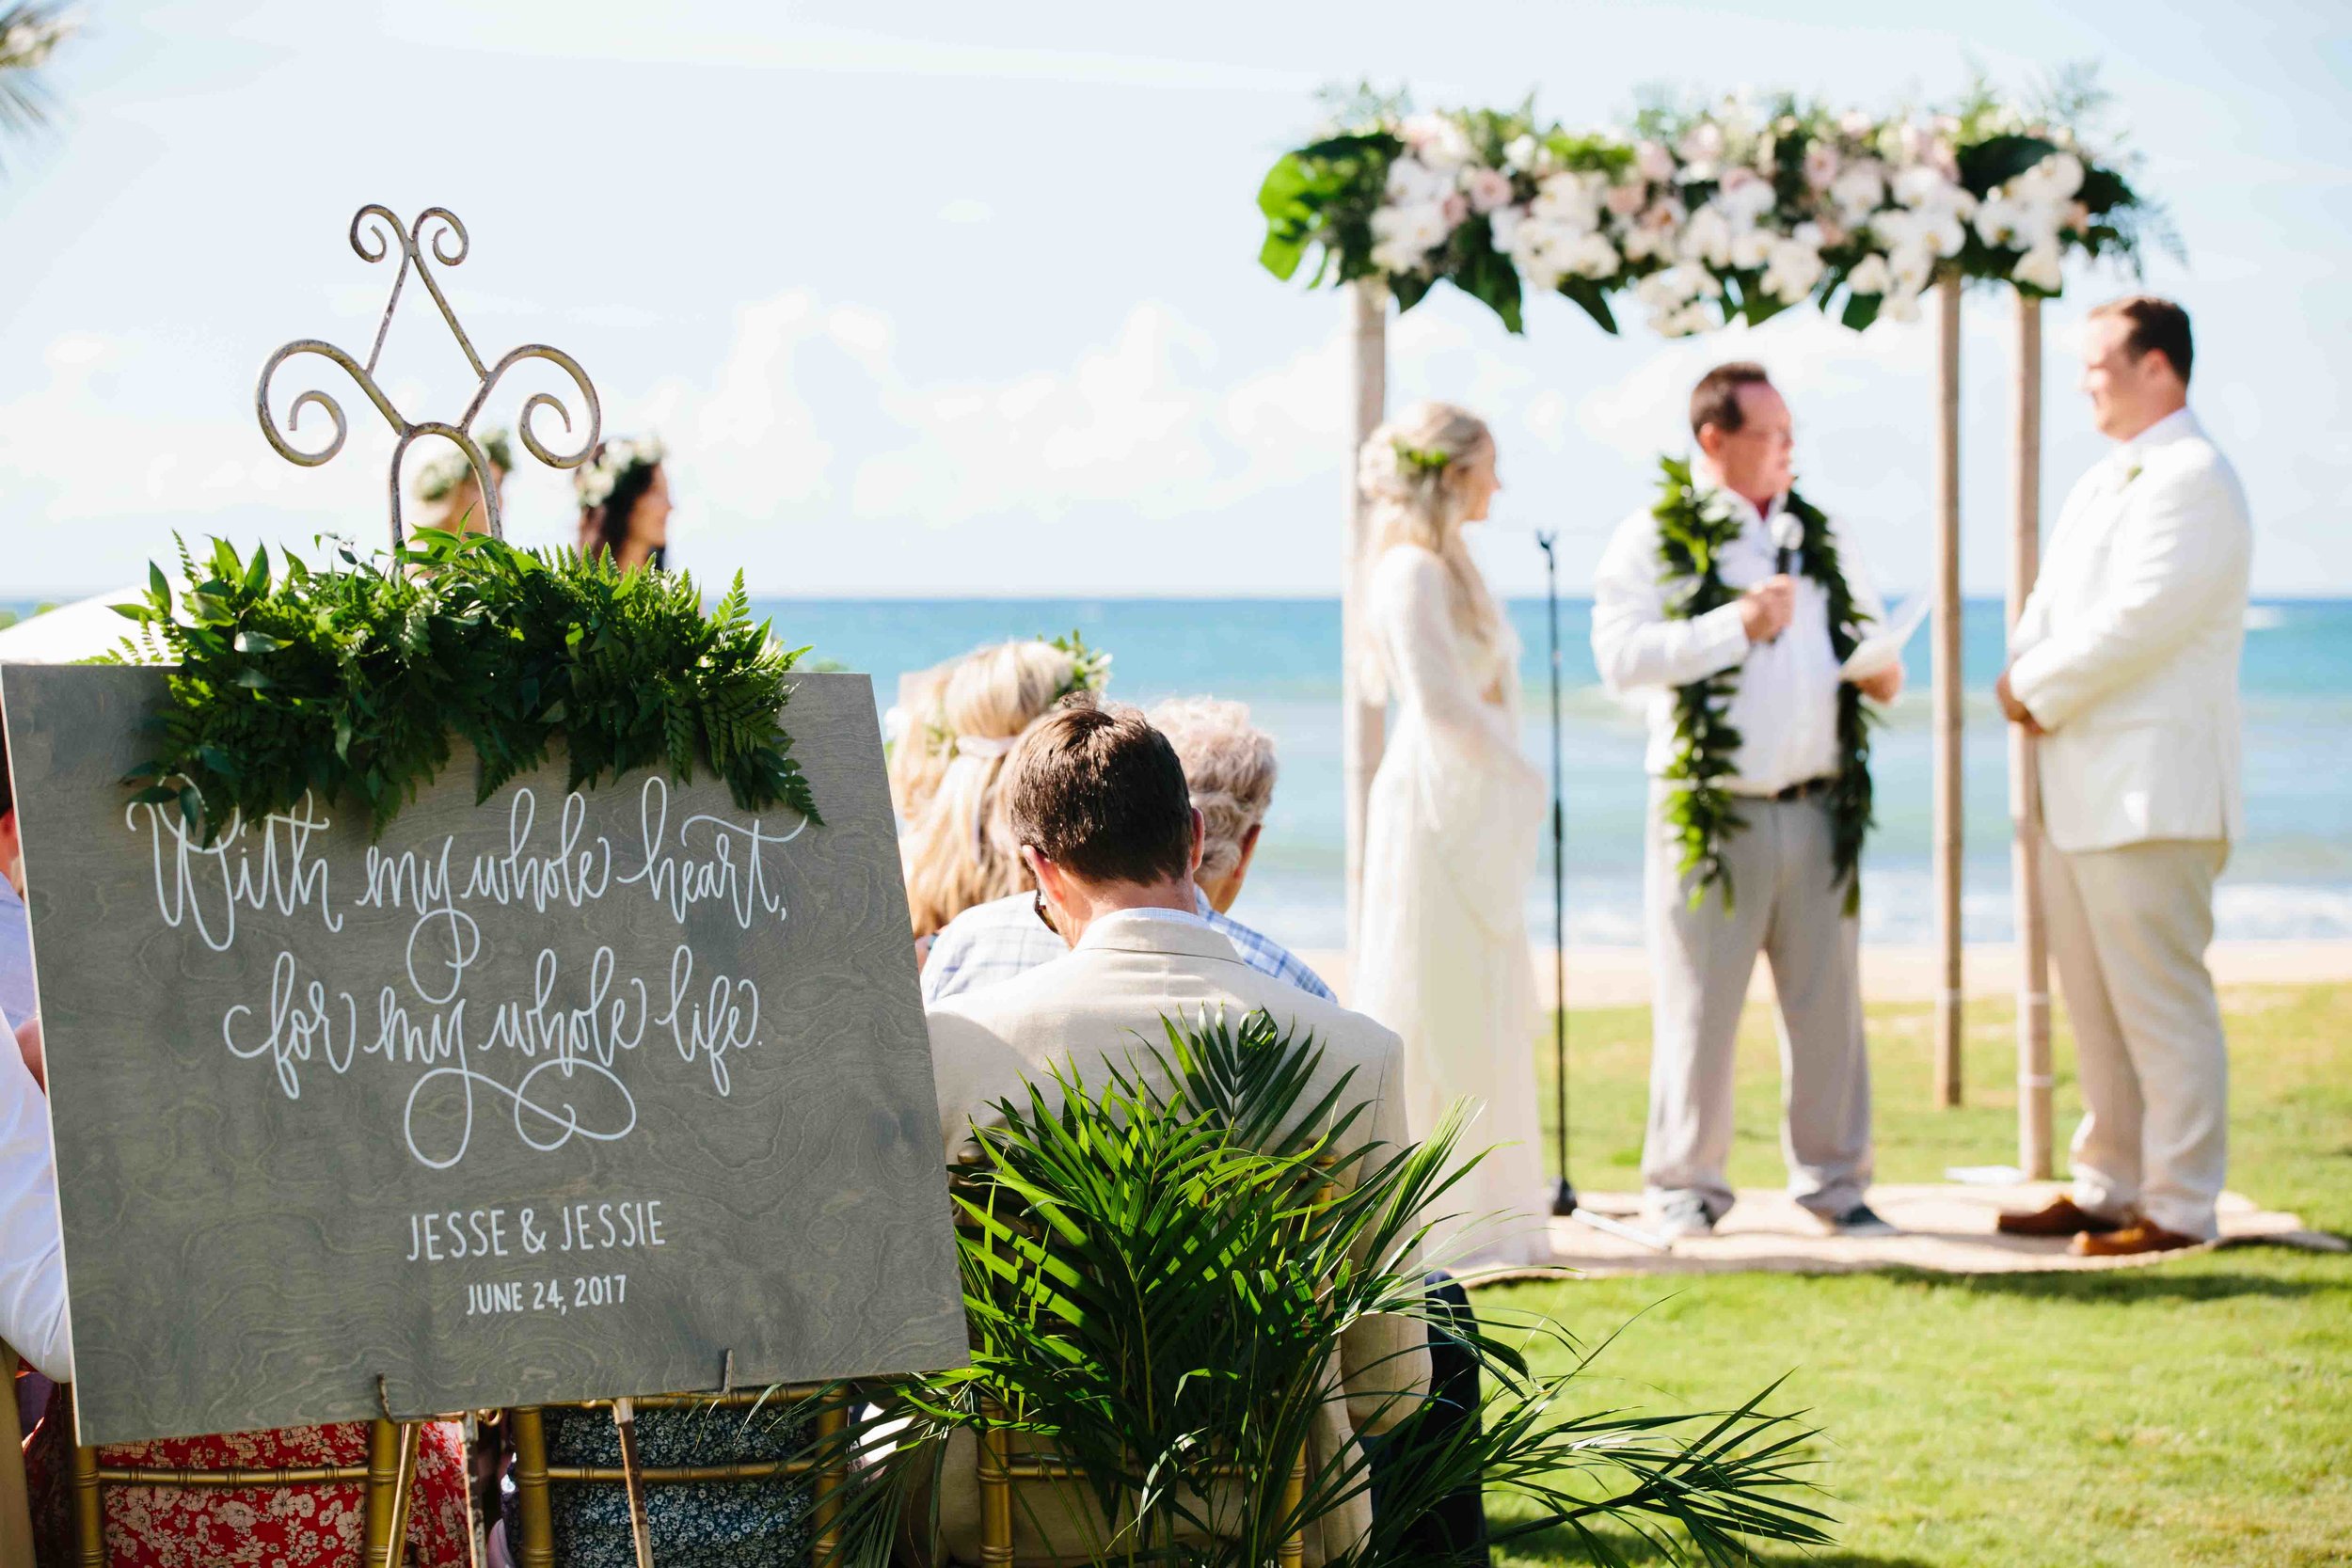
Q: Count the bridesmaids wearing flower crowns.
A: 2